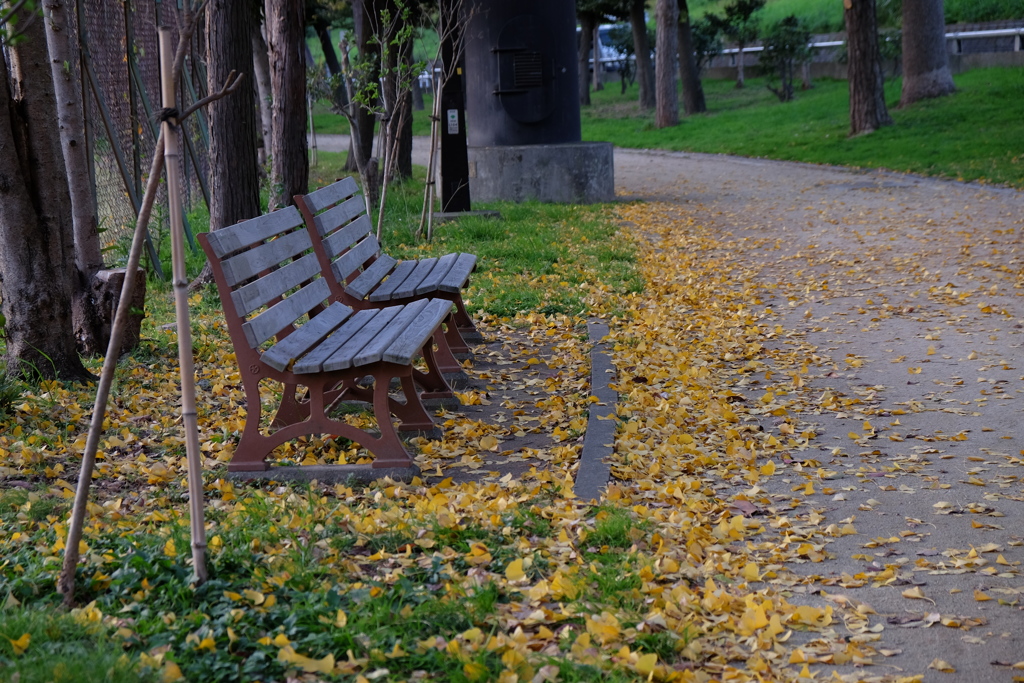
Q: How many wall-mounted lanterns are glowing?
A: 0